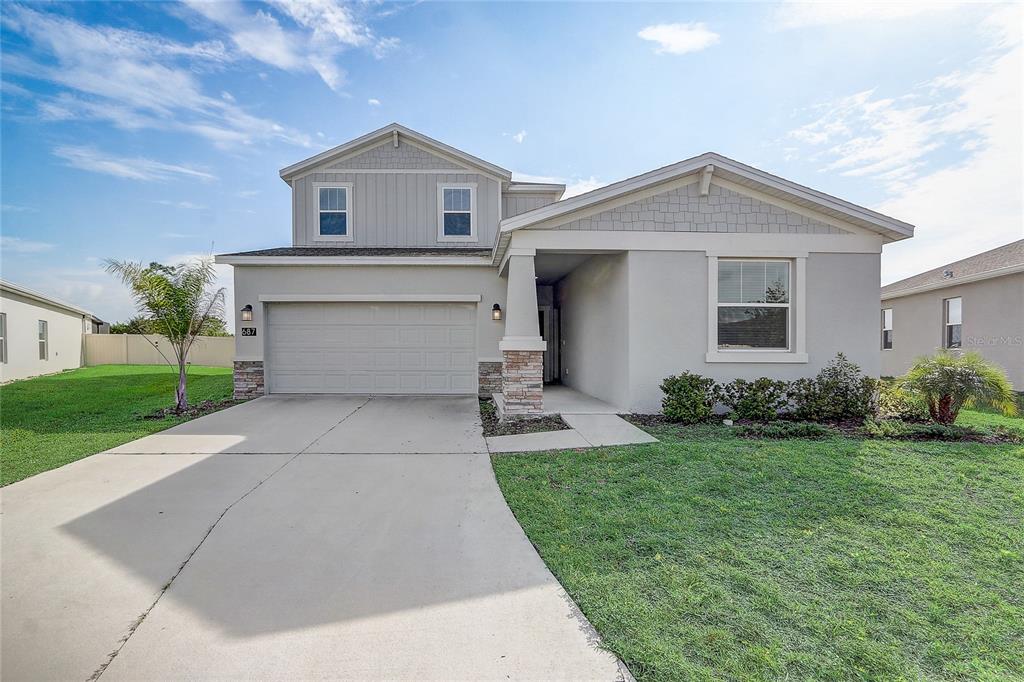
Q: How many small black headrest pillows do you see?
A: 0